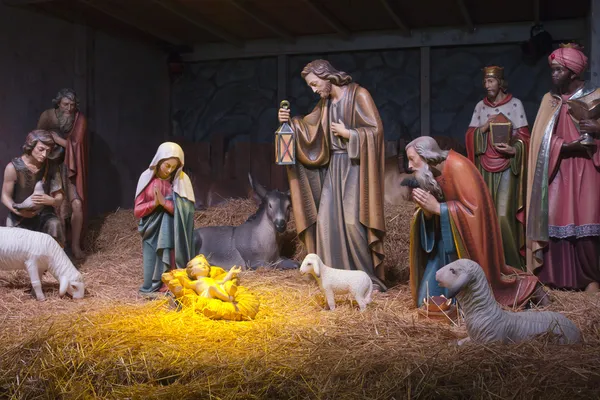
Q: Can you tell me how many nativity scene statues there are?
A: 12